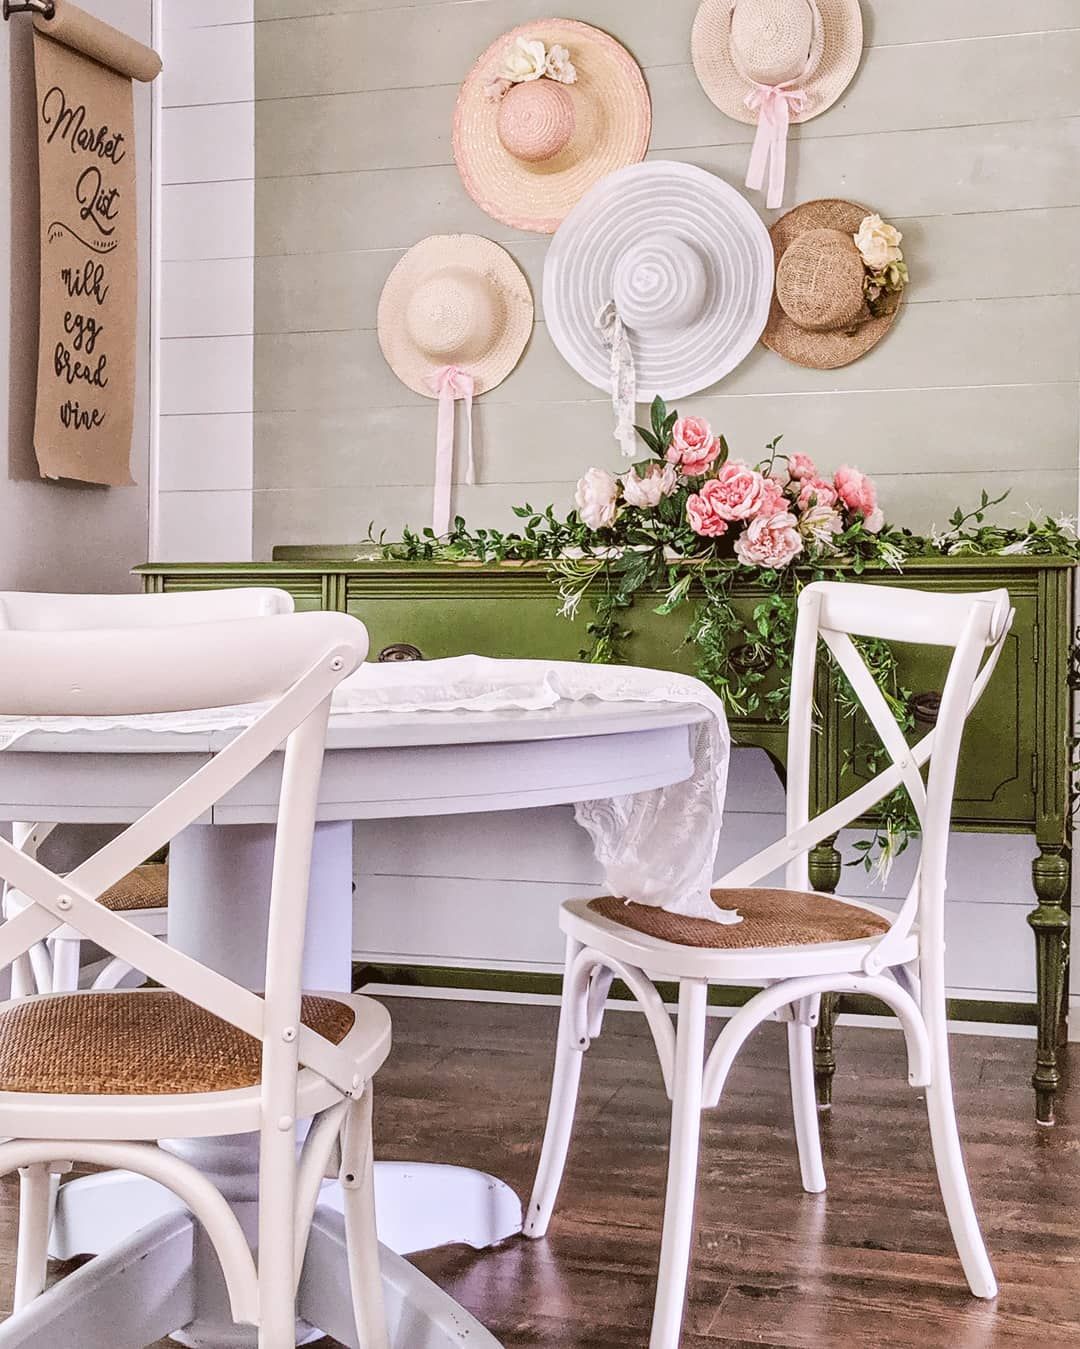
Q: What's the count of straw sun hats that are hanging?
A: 5